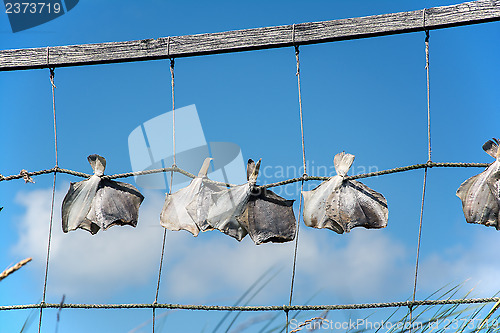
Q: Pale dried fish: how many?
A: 5